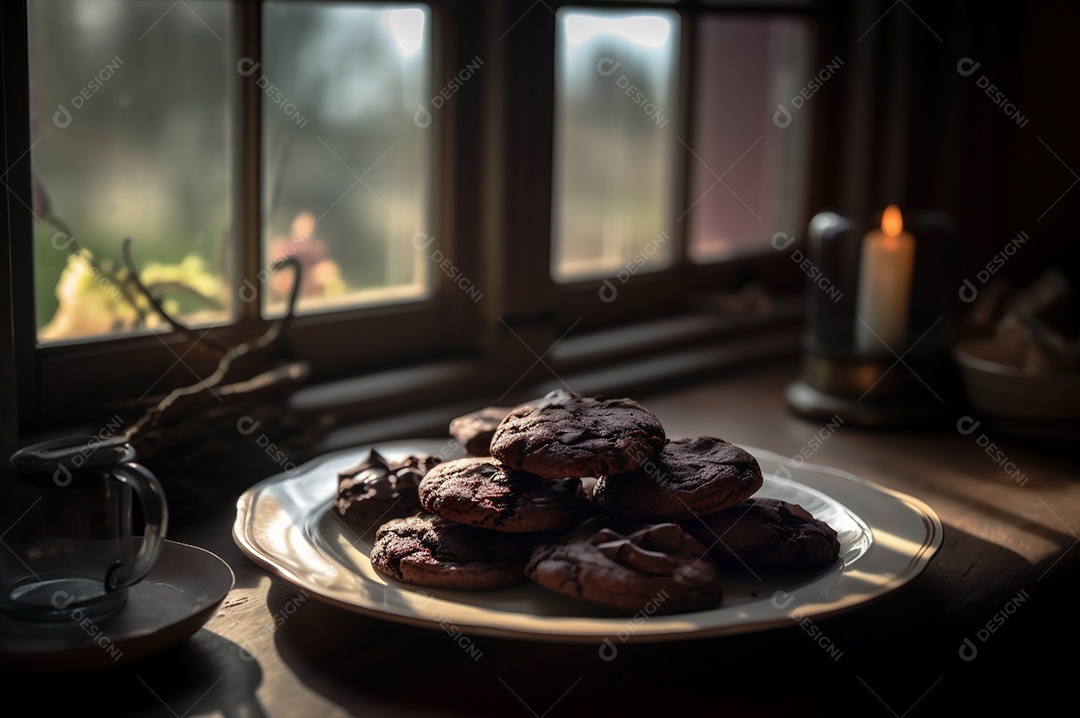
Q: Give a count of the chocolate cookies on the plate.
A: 8